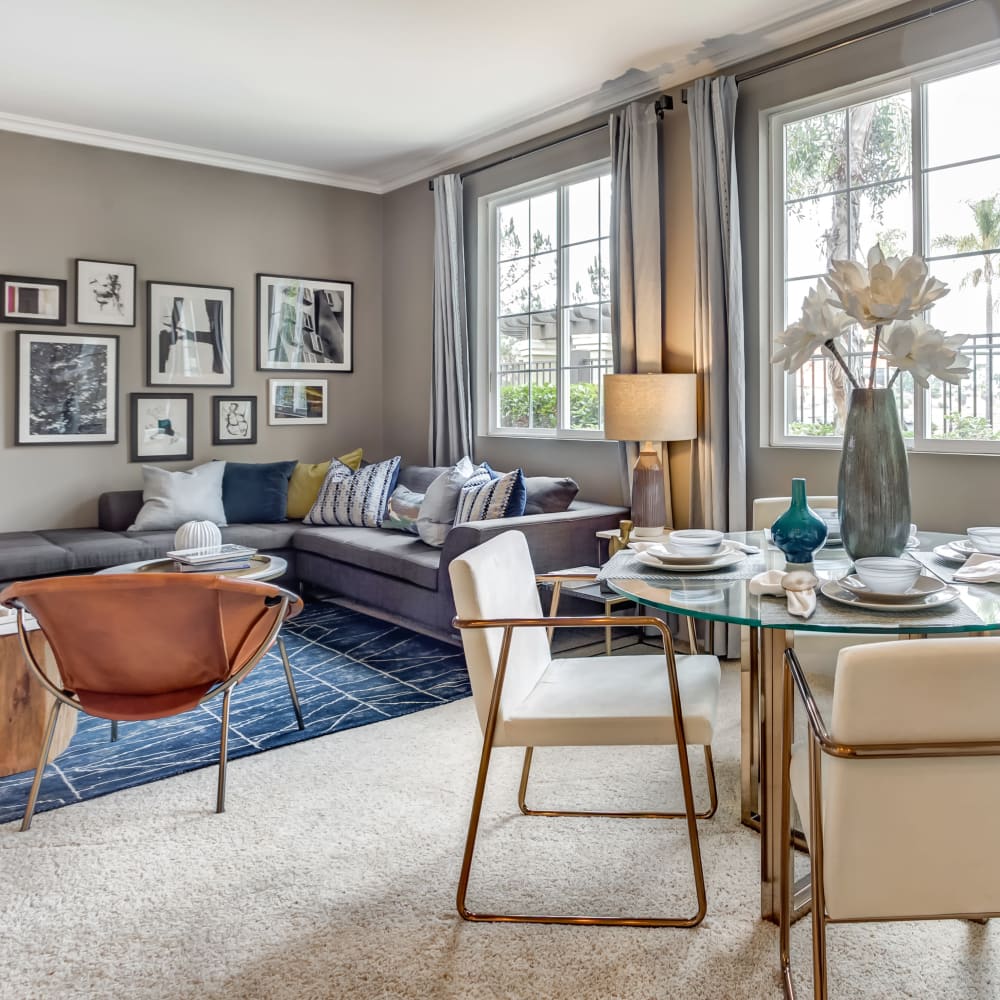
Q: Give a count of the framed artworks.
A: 8